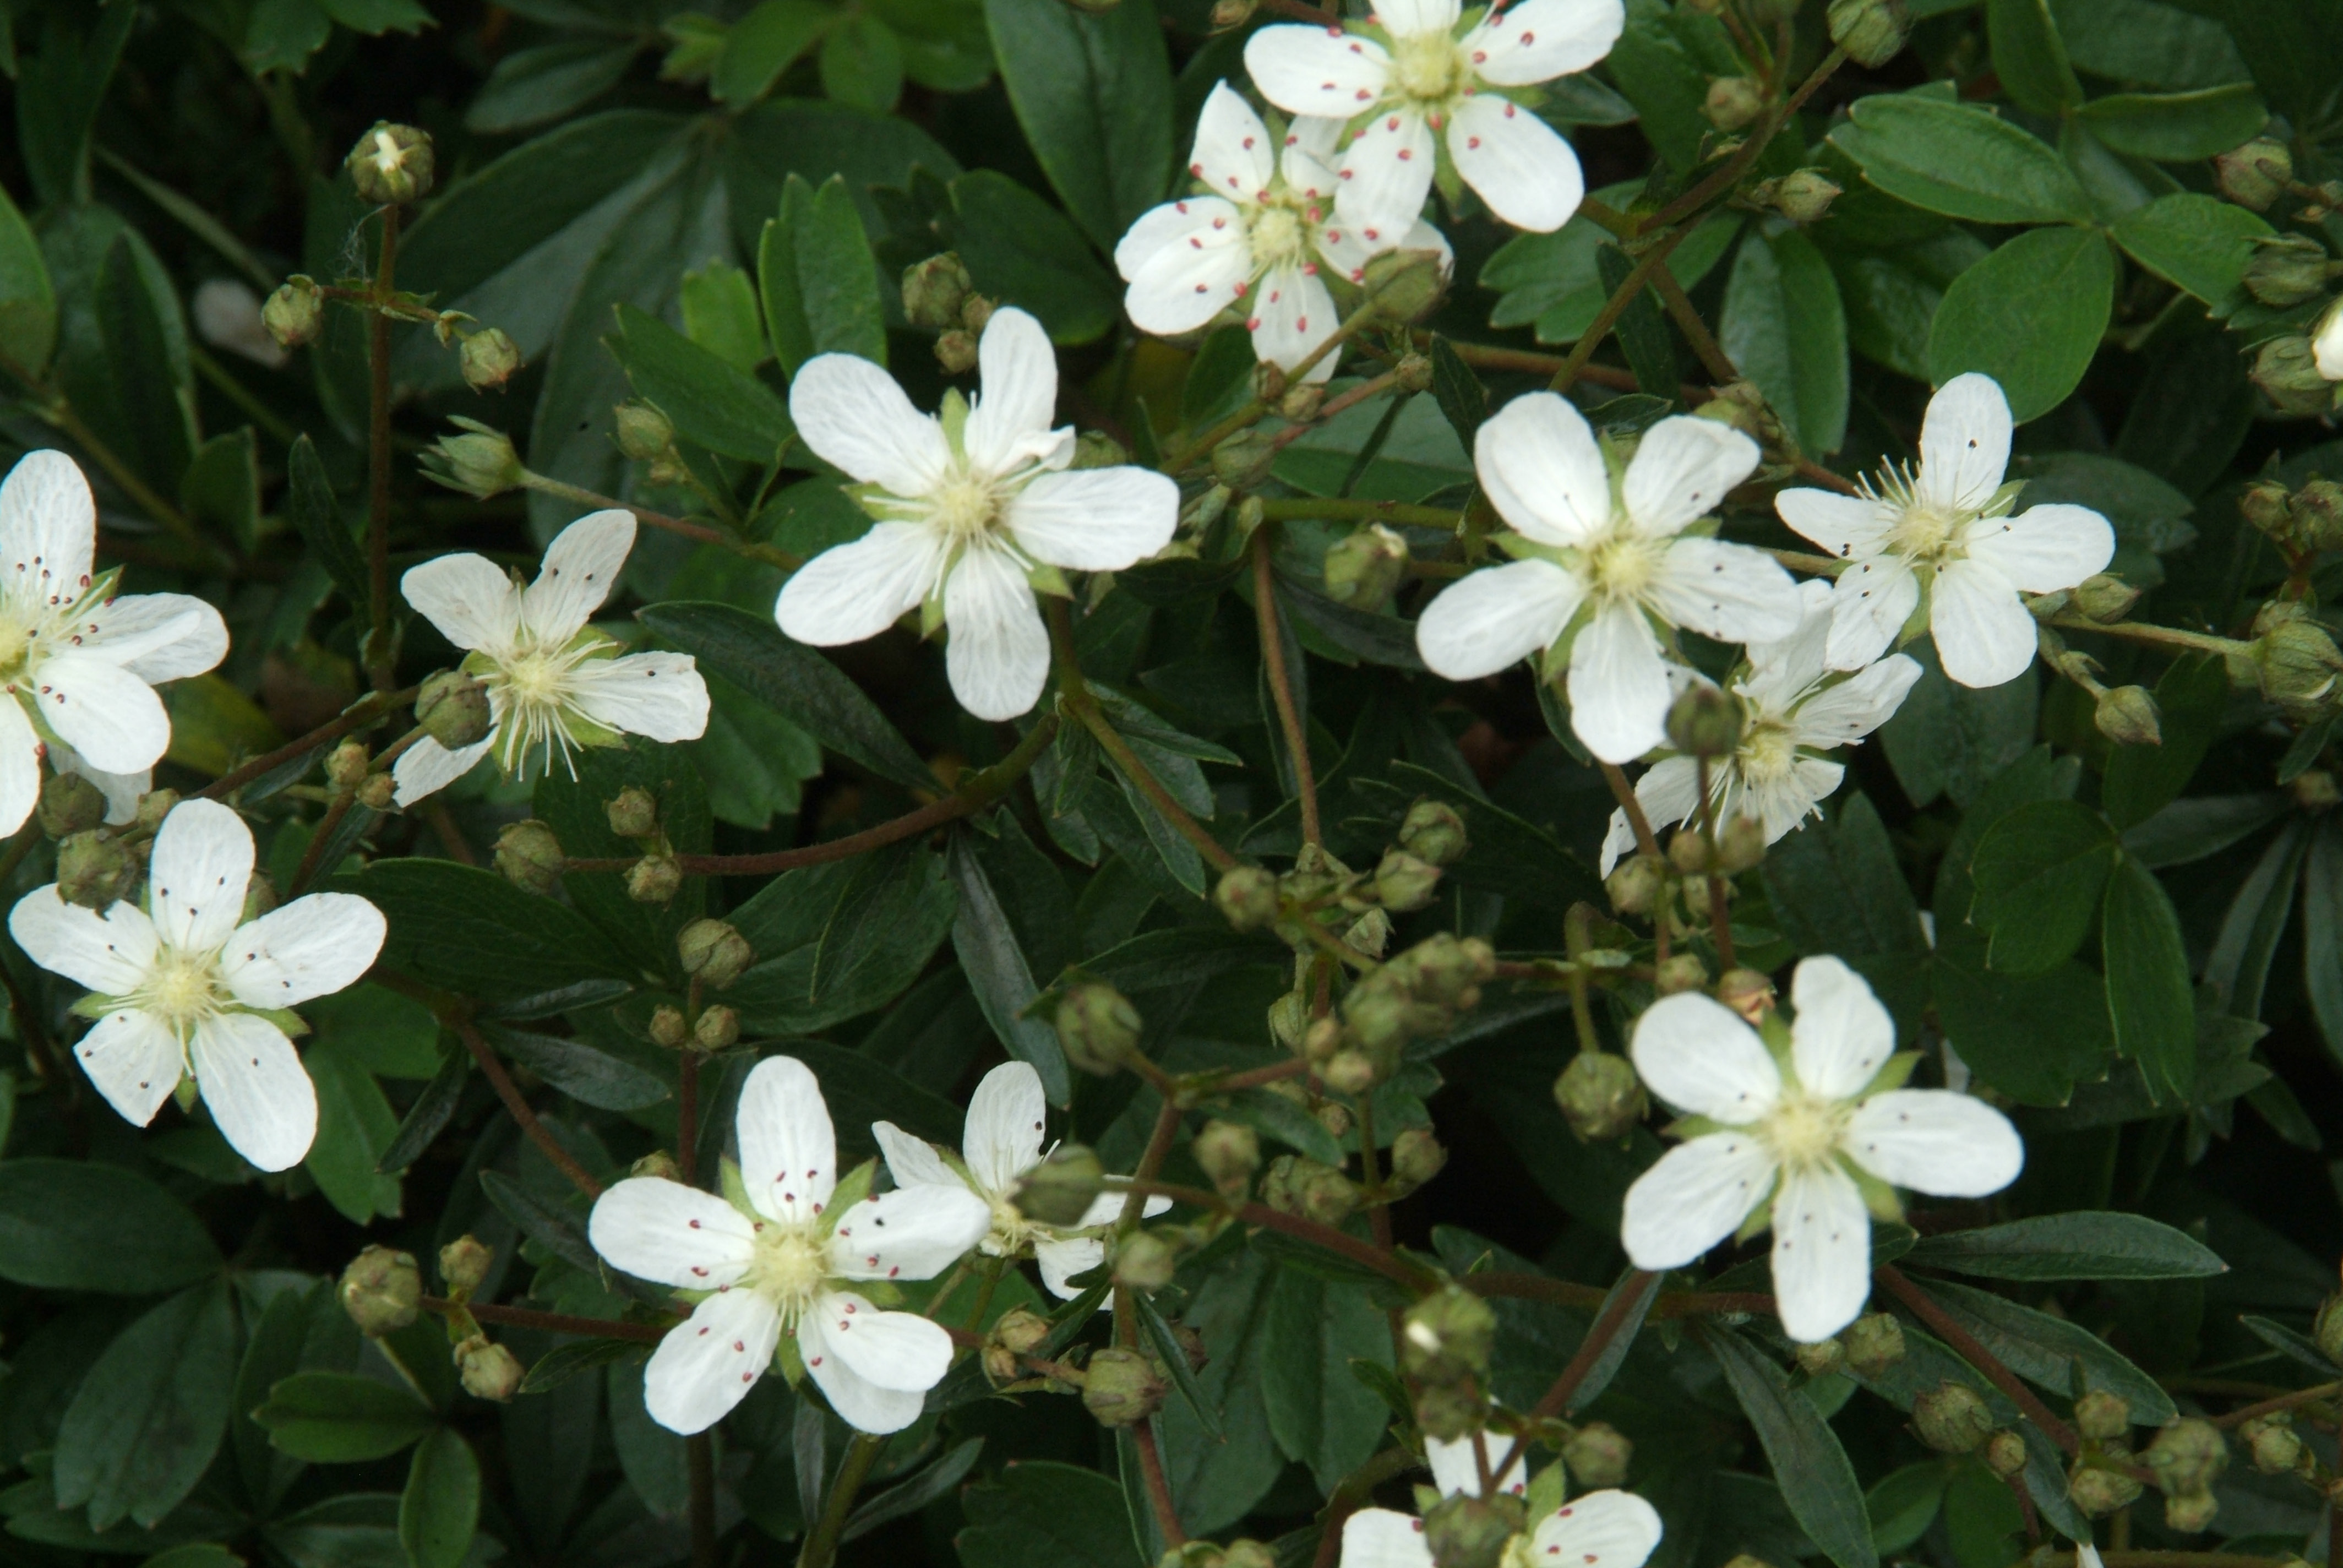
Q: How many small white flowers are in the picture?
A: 13